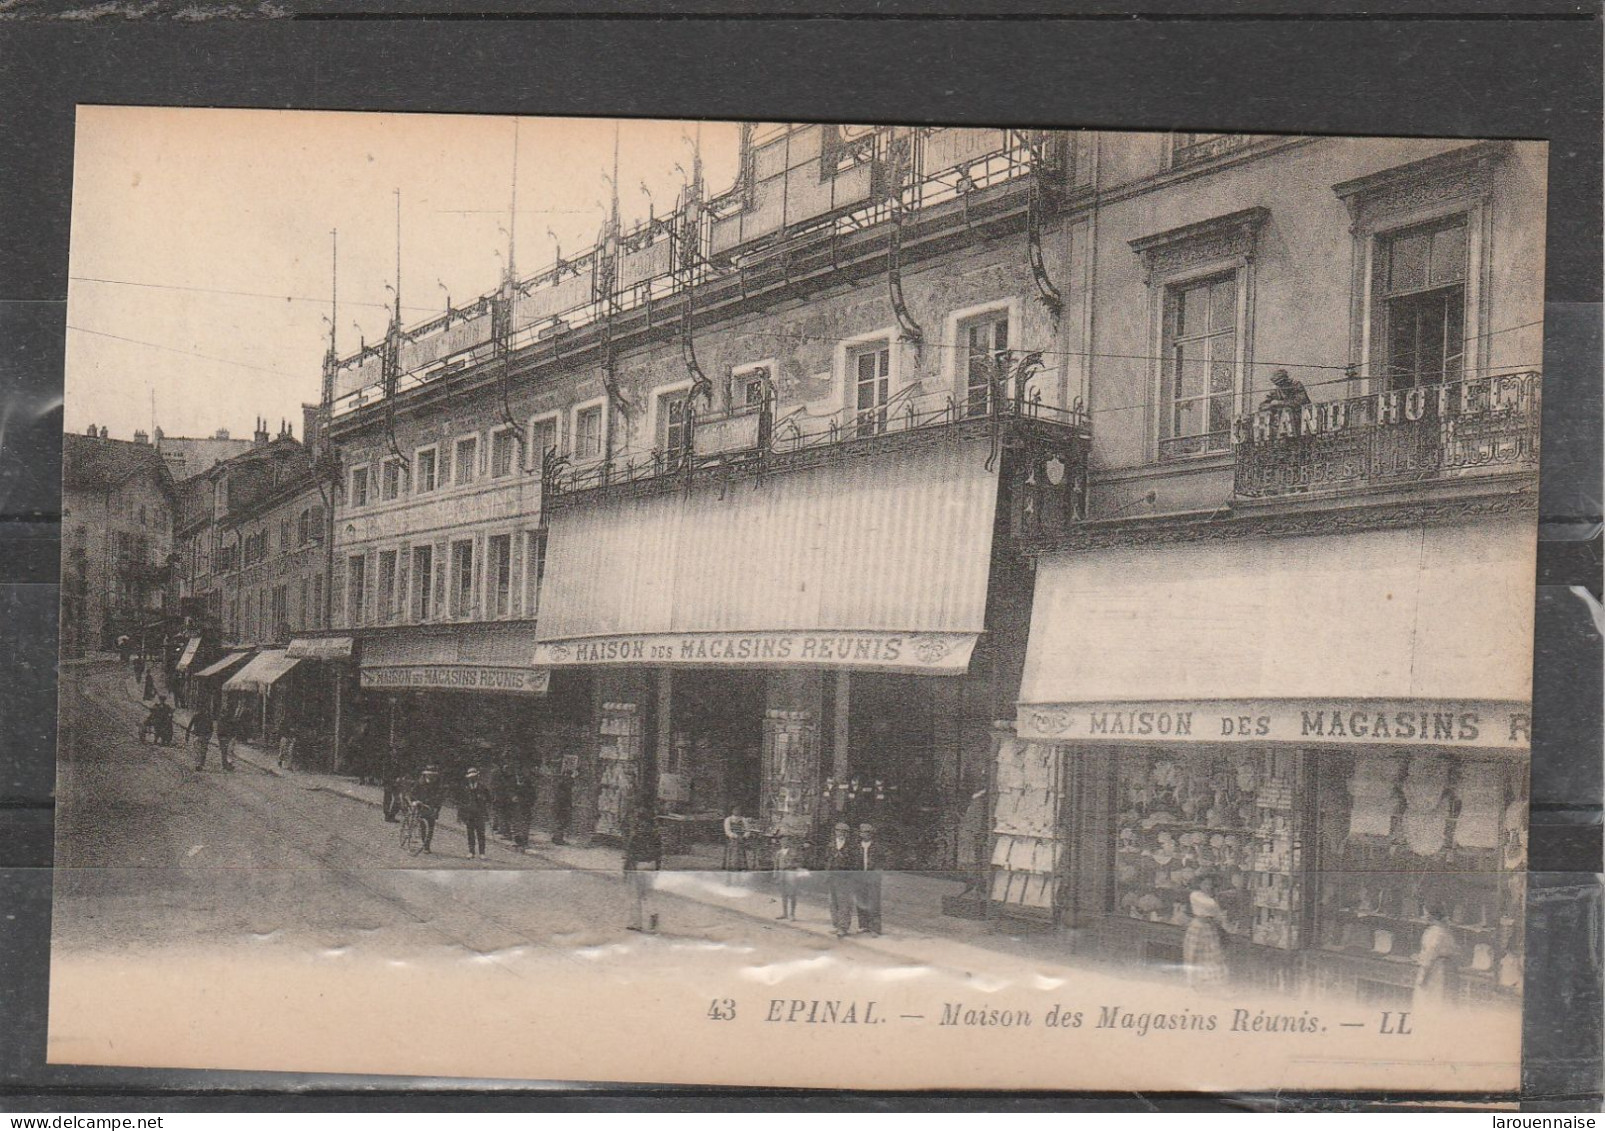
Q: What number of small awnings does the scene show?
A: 4